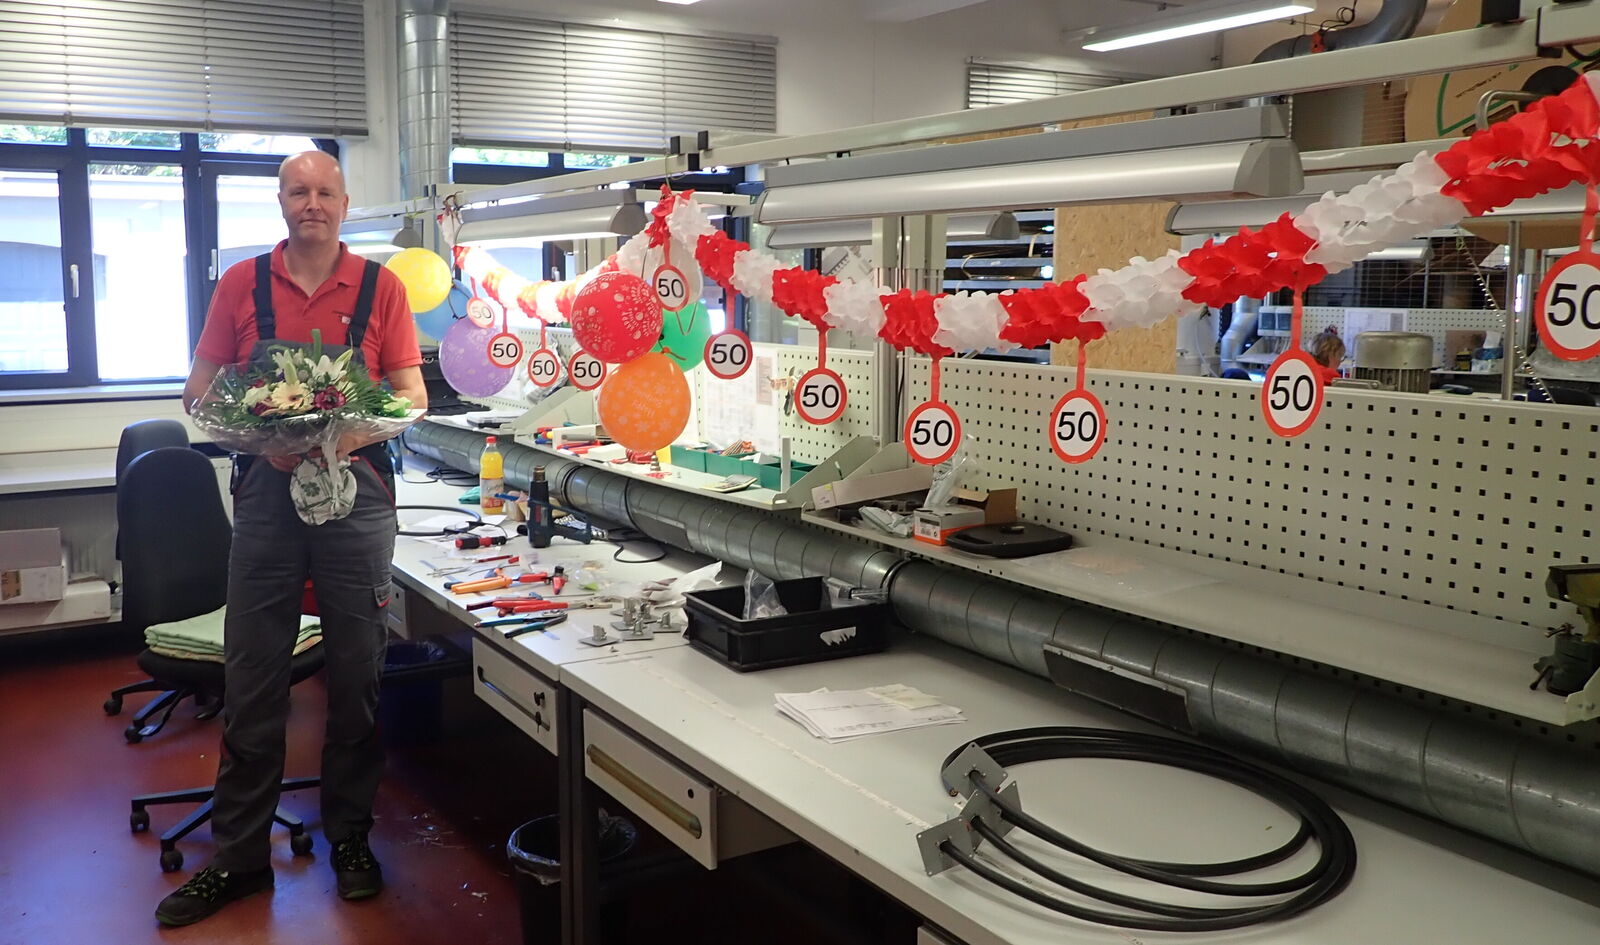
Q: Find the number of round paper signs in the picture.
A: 11